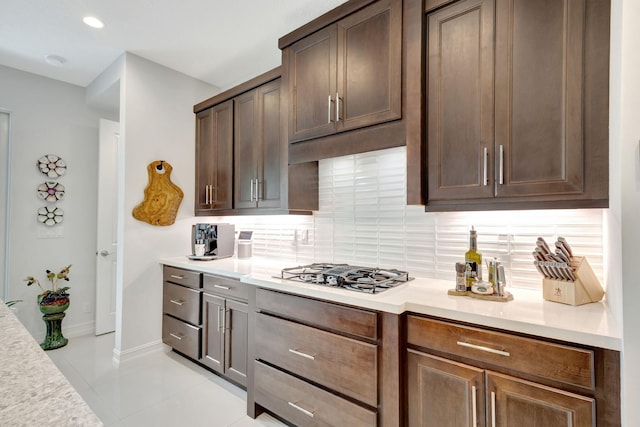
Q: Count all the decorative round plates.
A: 3